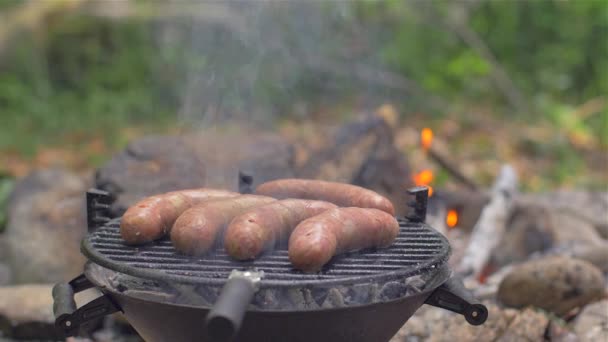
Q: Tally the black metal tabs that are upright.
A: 3